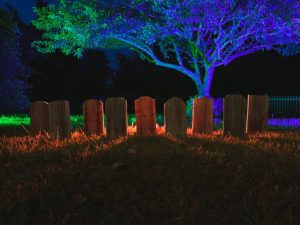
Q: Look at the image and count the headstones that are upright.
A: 9